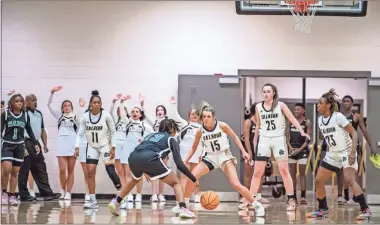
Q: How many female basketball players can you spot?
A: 6